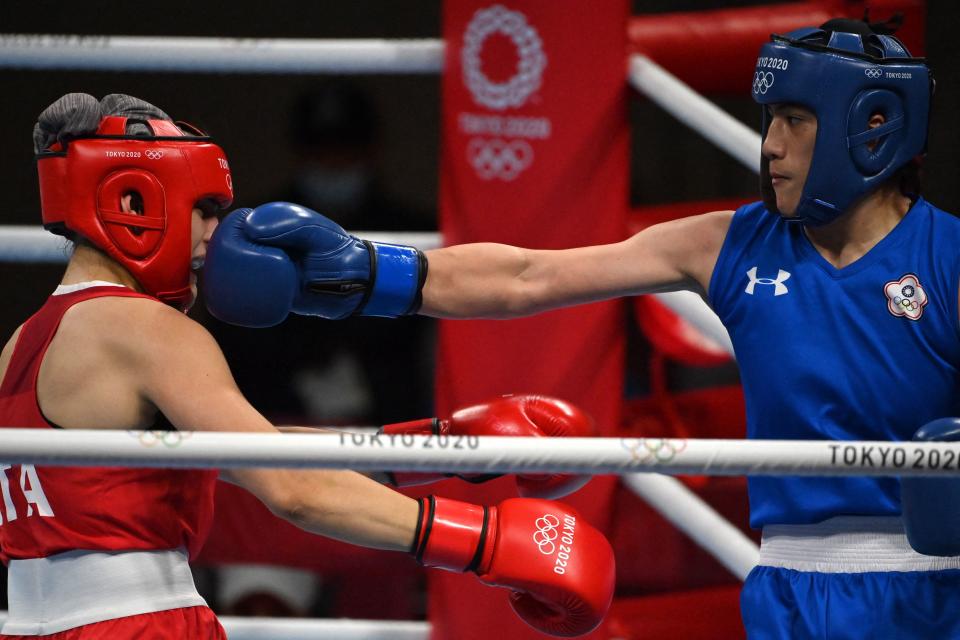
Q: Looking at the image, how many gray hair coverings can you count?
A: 1